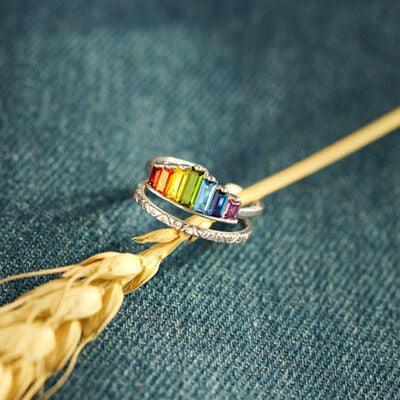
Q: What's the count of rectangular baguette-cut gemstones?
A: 7